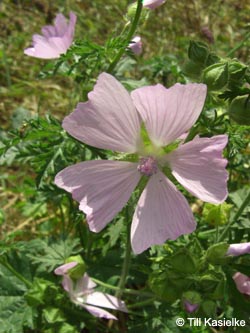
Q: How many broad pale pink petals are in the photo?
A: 5